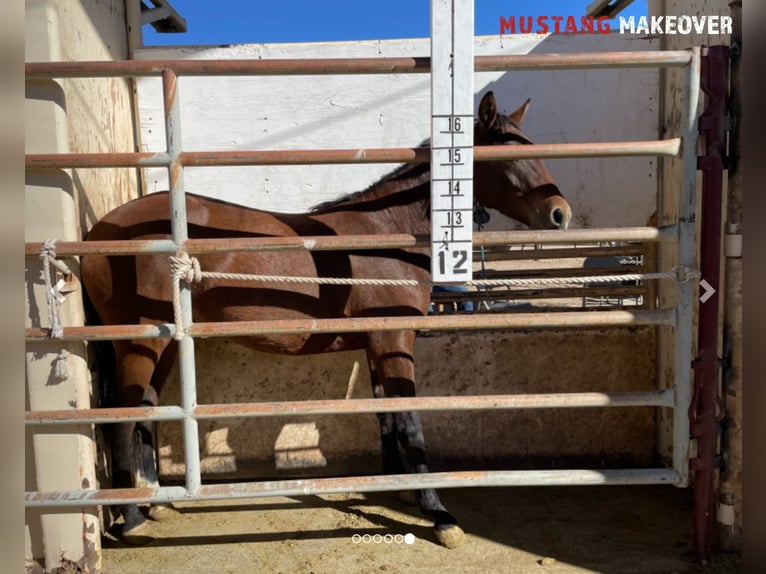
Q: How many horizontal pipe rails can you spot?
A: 6